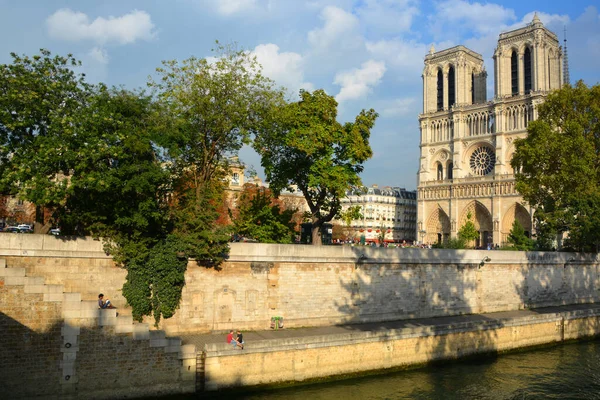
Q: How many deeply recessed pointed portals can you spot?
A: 3